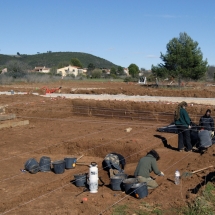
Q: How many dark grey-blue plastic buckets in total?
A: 9